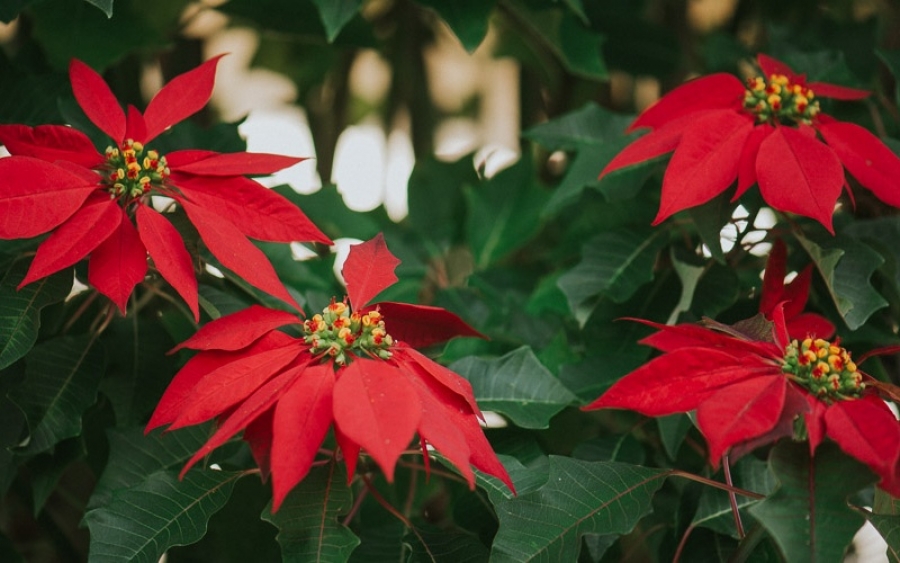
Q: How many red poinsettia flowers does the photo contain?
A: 4